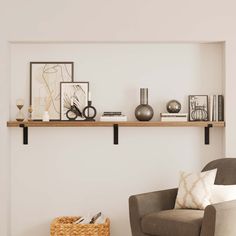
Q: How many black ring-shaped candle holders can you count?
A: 2